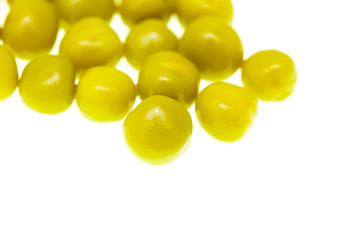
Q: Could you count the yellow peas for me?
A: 14